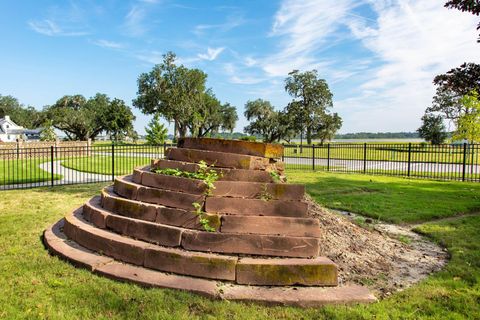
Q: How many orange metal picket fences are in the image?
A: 0